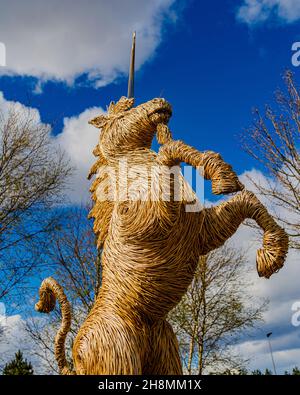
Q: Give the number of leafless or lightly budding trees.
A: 4